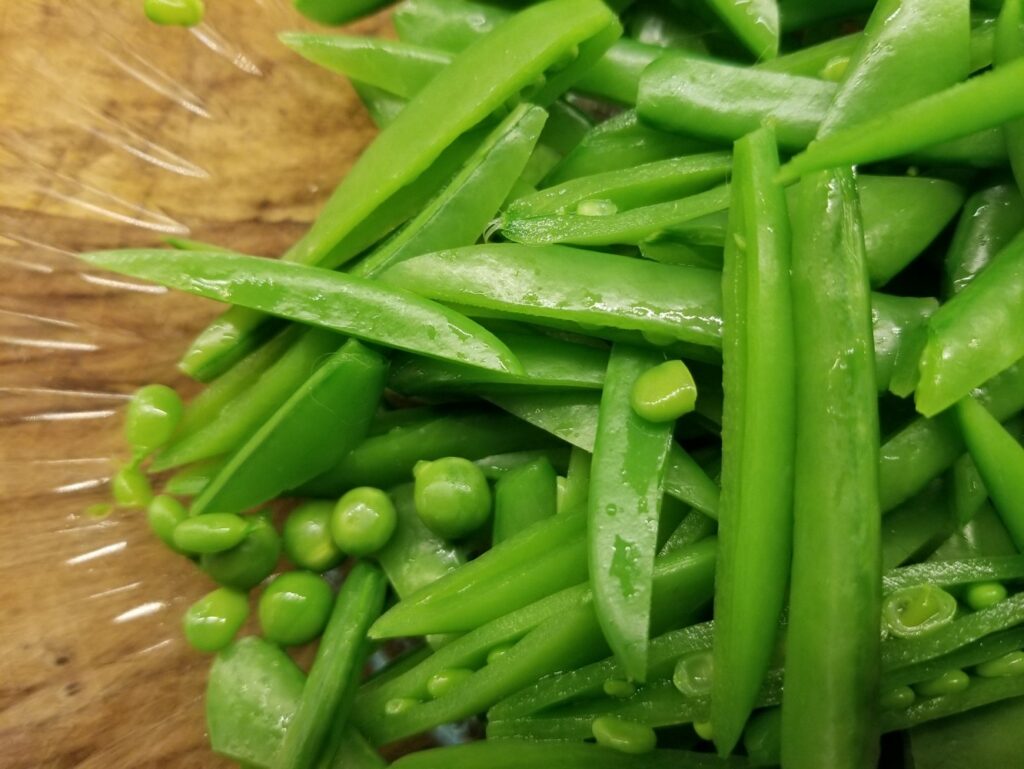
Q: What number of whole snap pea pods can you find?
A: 0